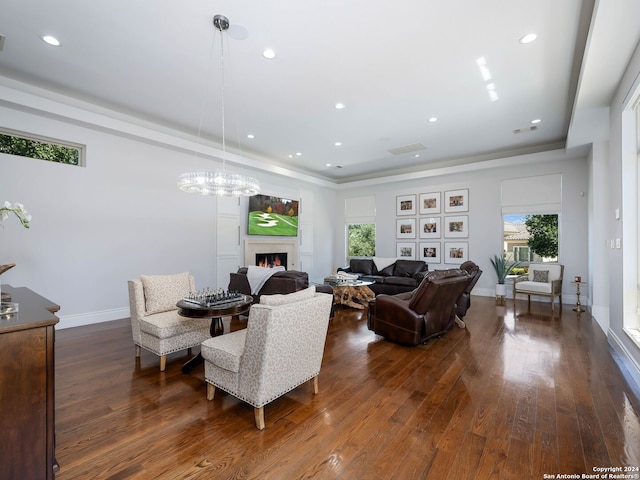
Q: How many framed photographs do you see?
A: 9